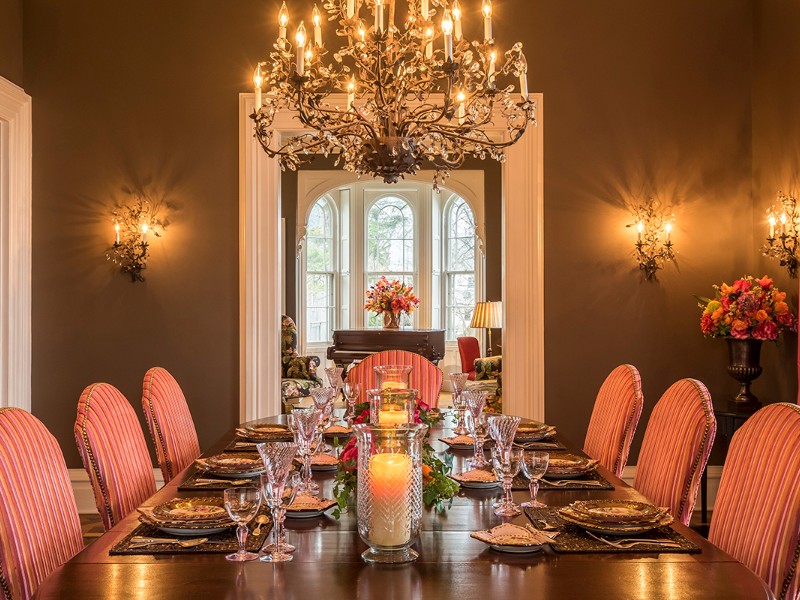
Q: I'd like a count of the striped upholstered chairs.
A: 7